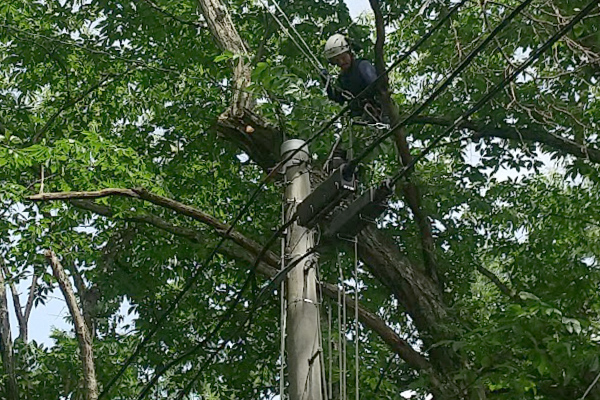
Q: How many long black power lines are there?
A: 3